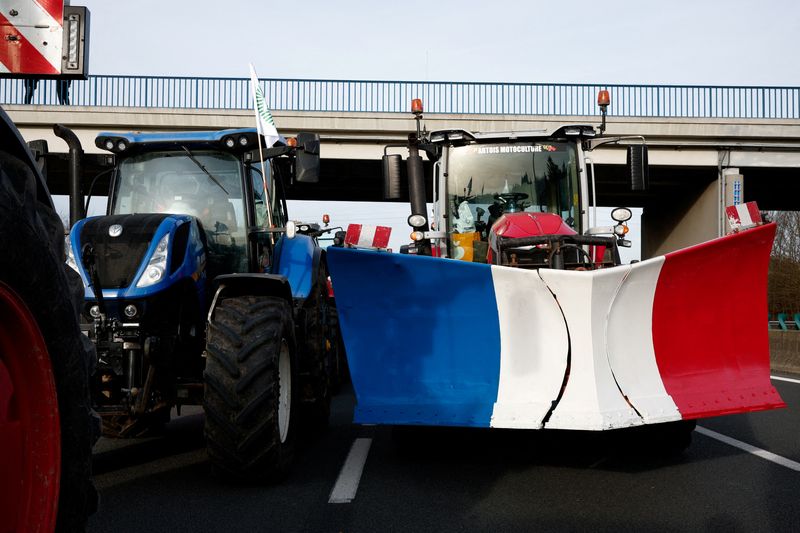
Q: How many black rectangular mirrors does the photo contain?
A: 4